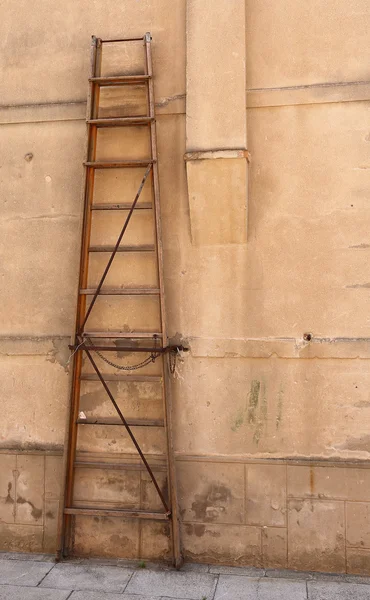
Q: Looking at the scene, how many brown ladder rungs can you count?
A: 11